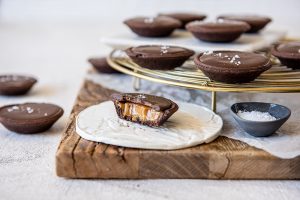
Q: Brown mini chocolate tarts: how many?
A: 11